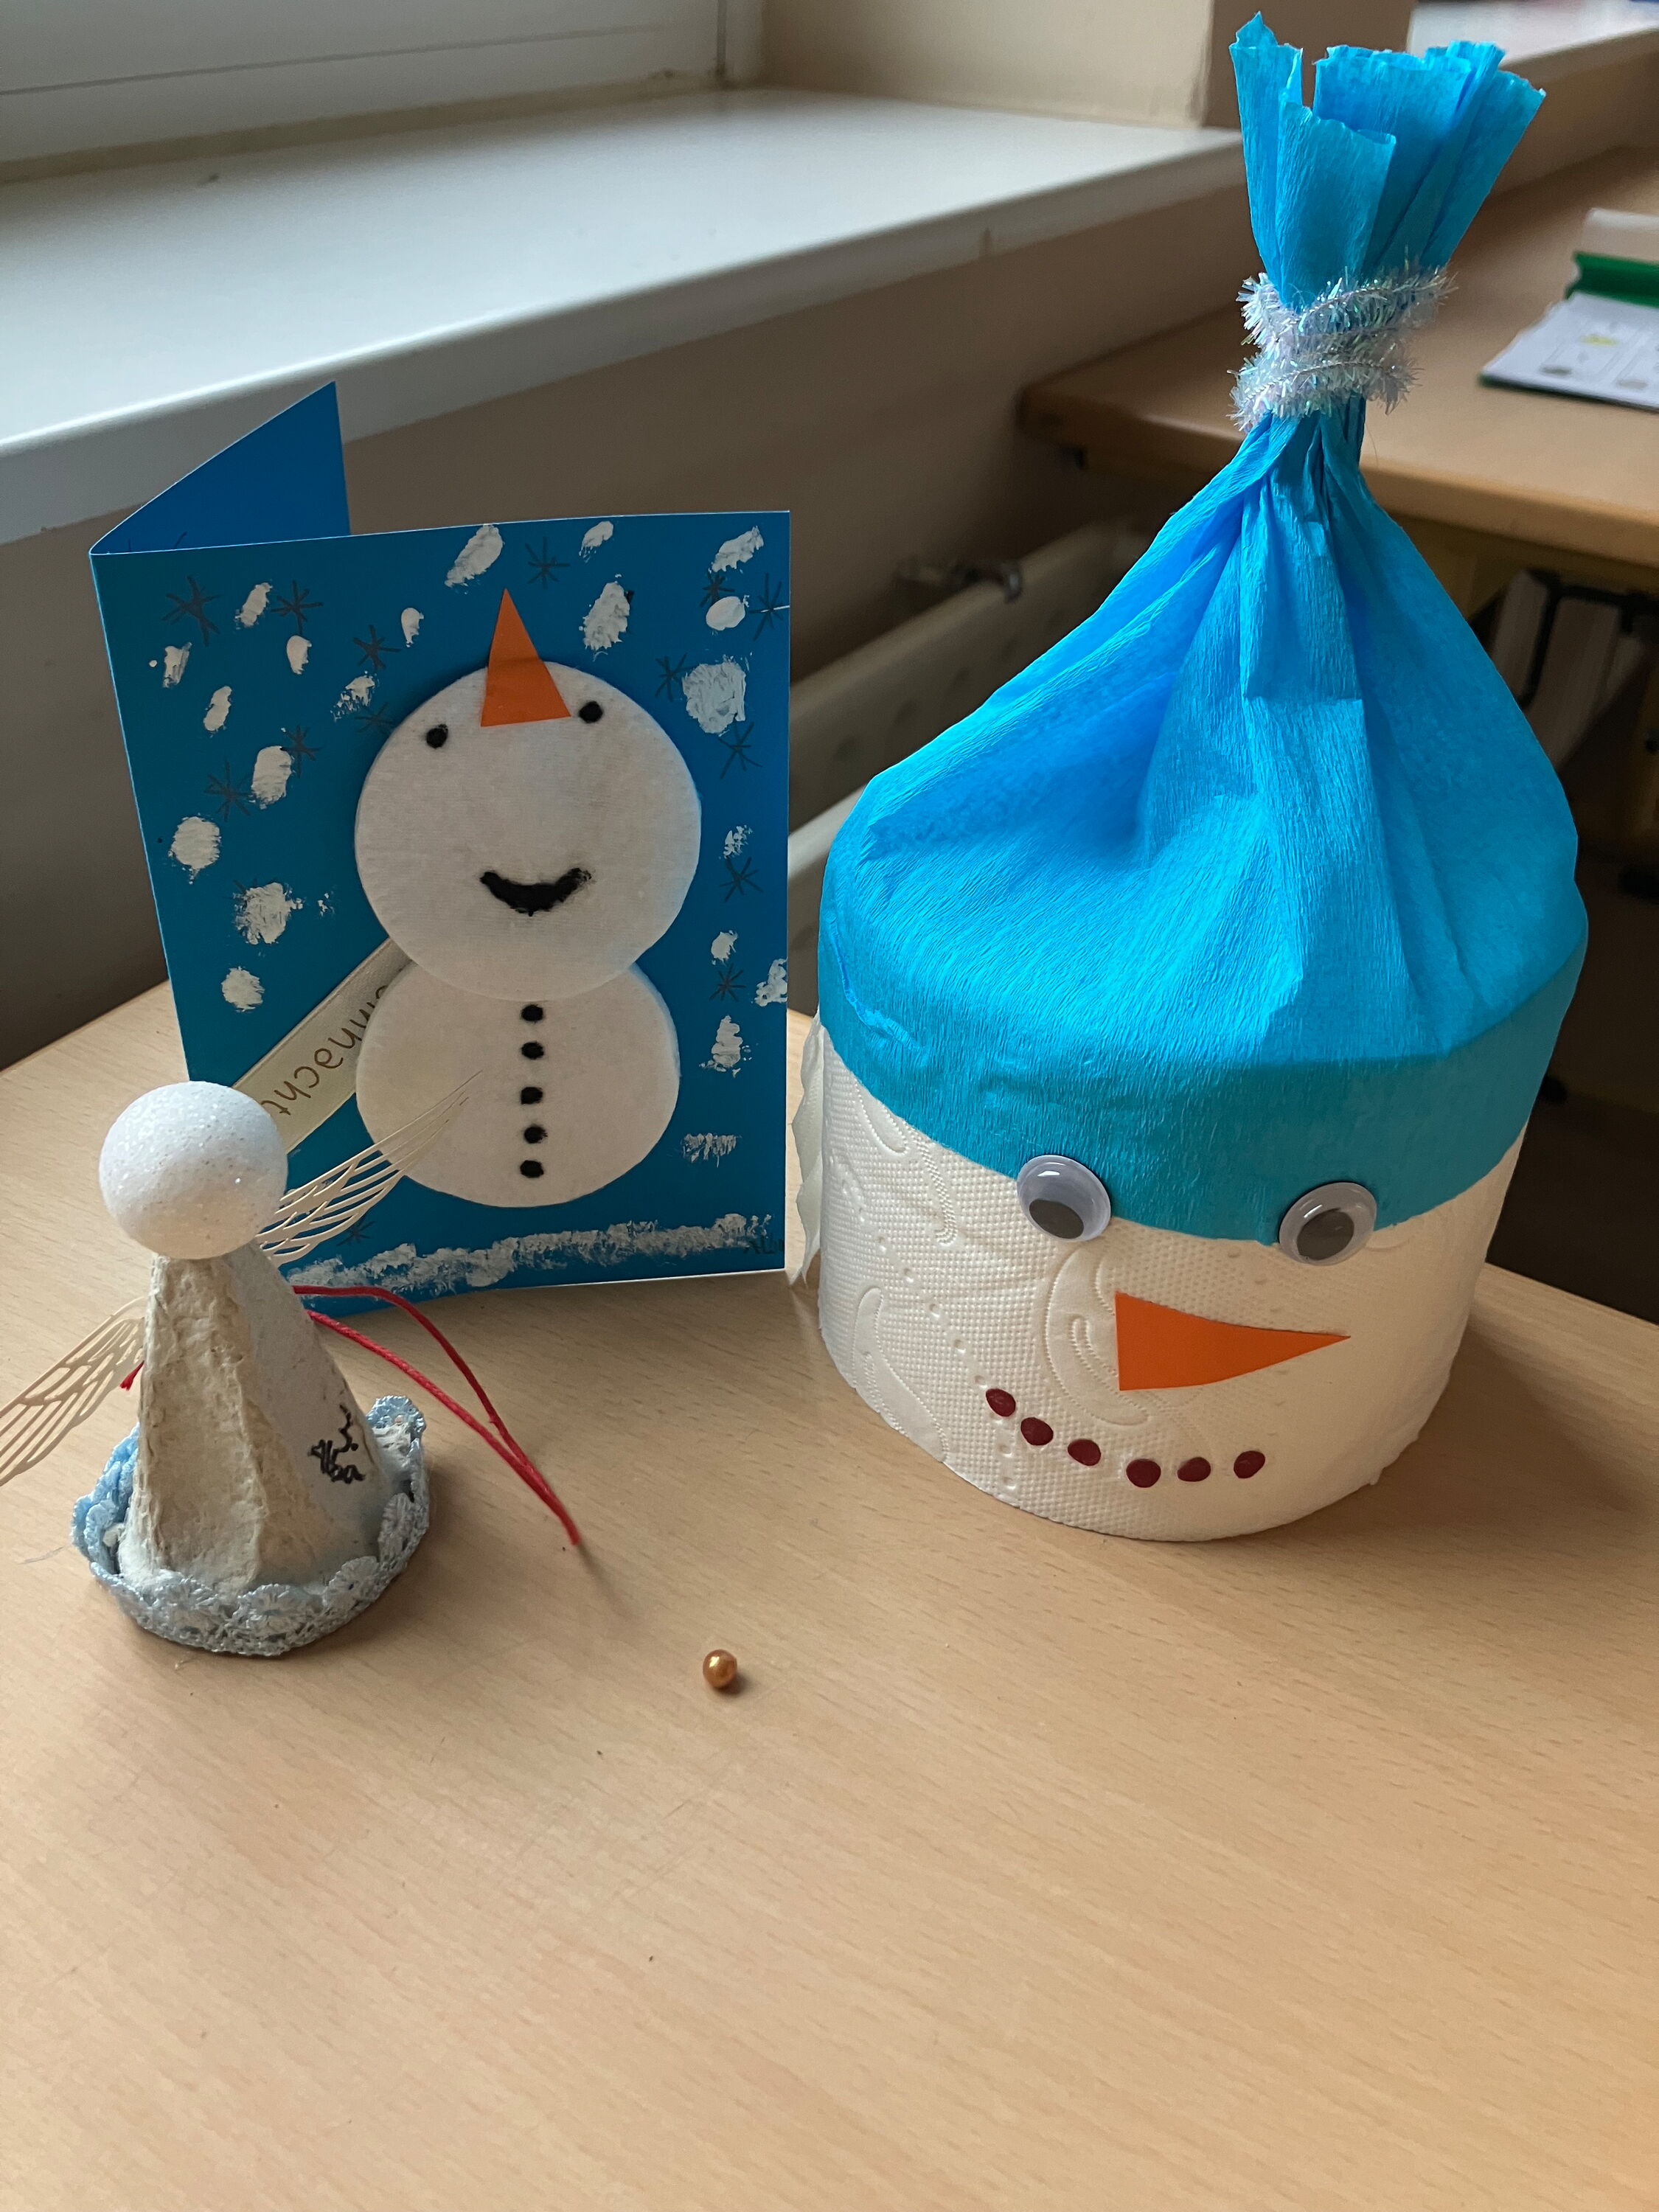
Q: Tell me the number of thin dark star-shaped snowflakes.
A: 14